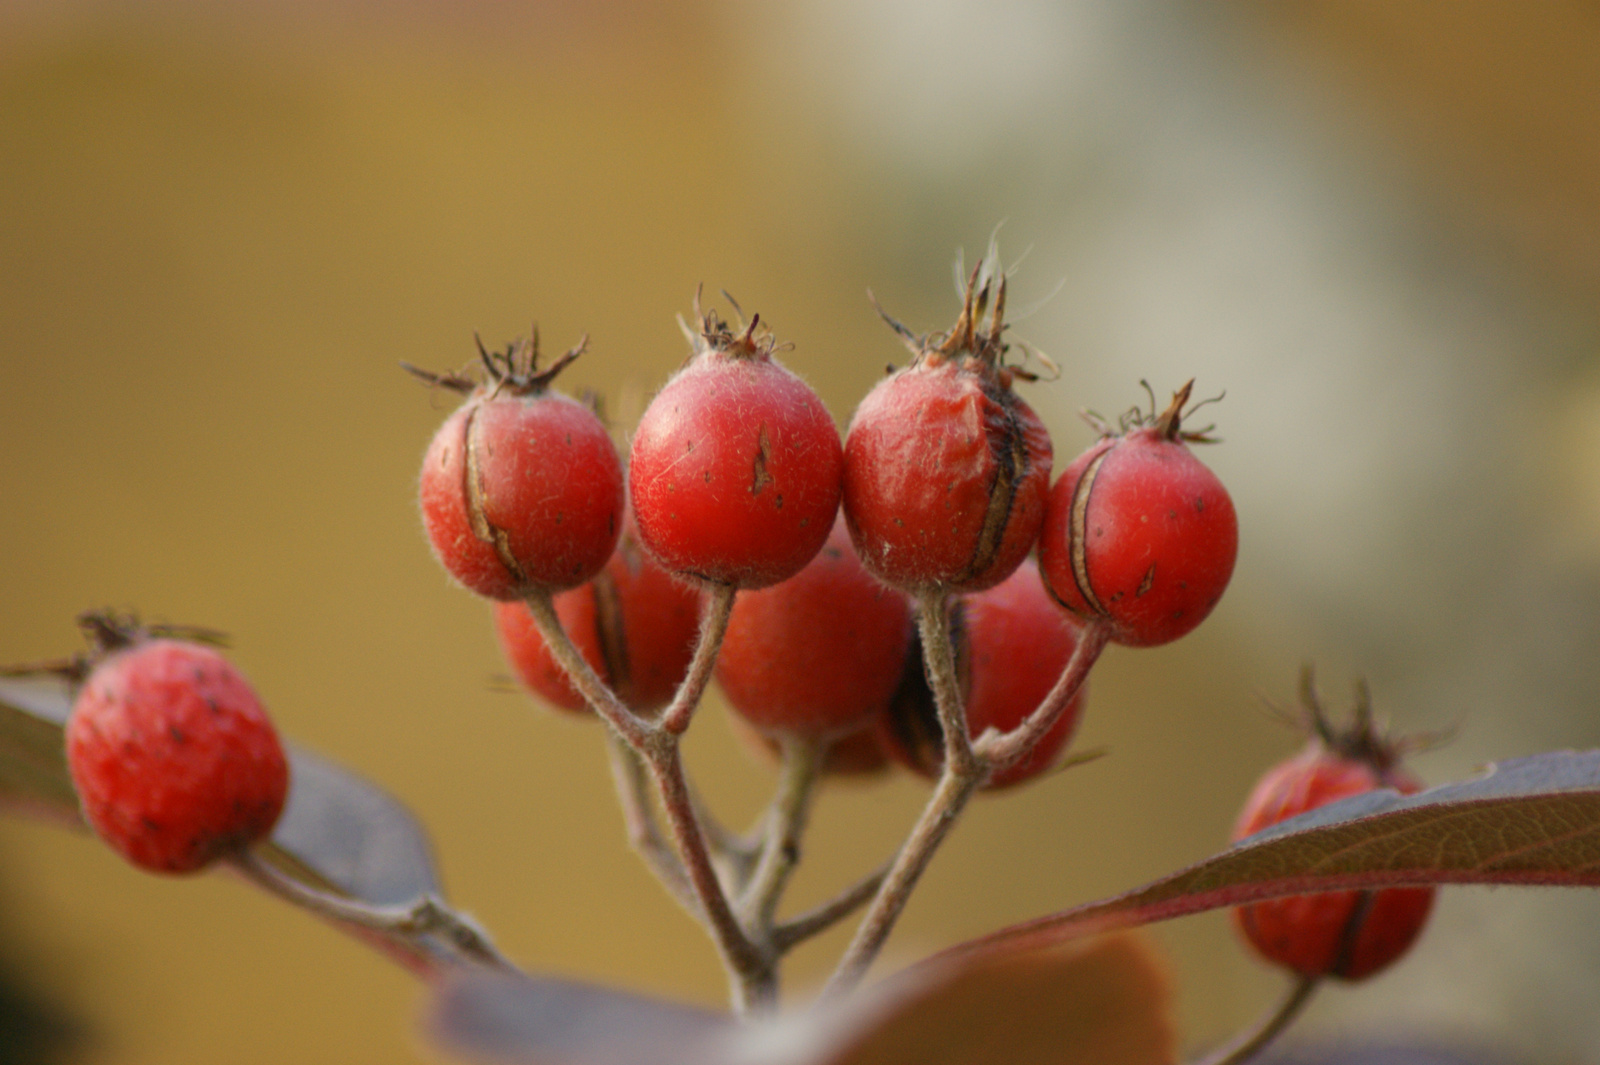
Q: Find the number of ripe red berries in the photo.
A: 9